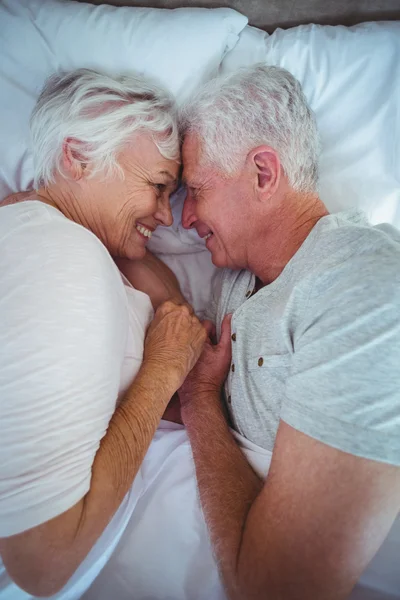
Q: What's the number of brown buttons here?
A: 5